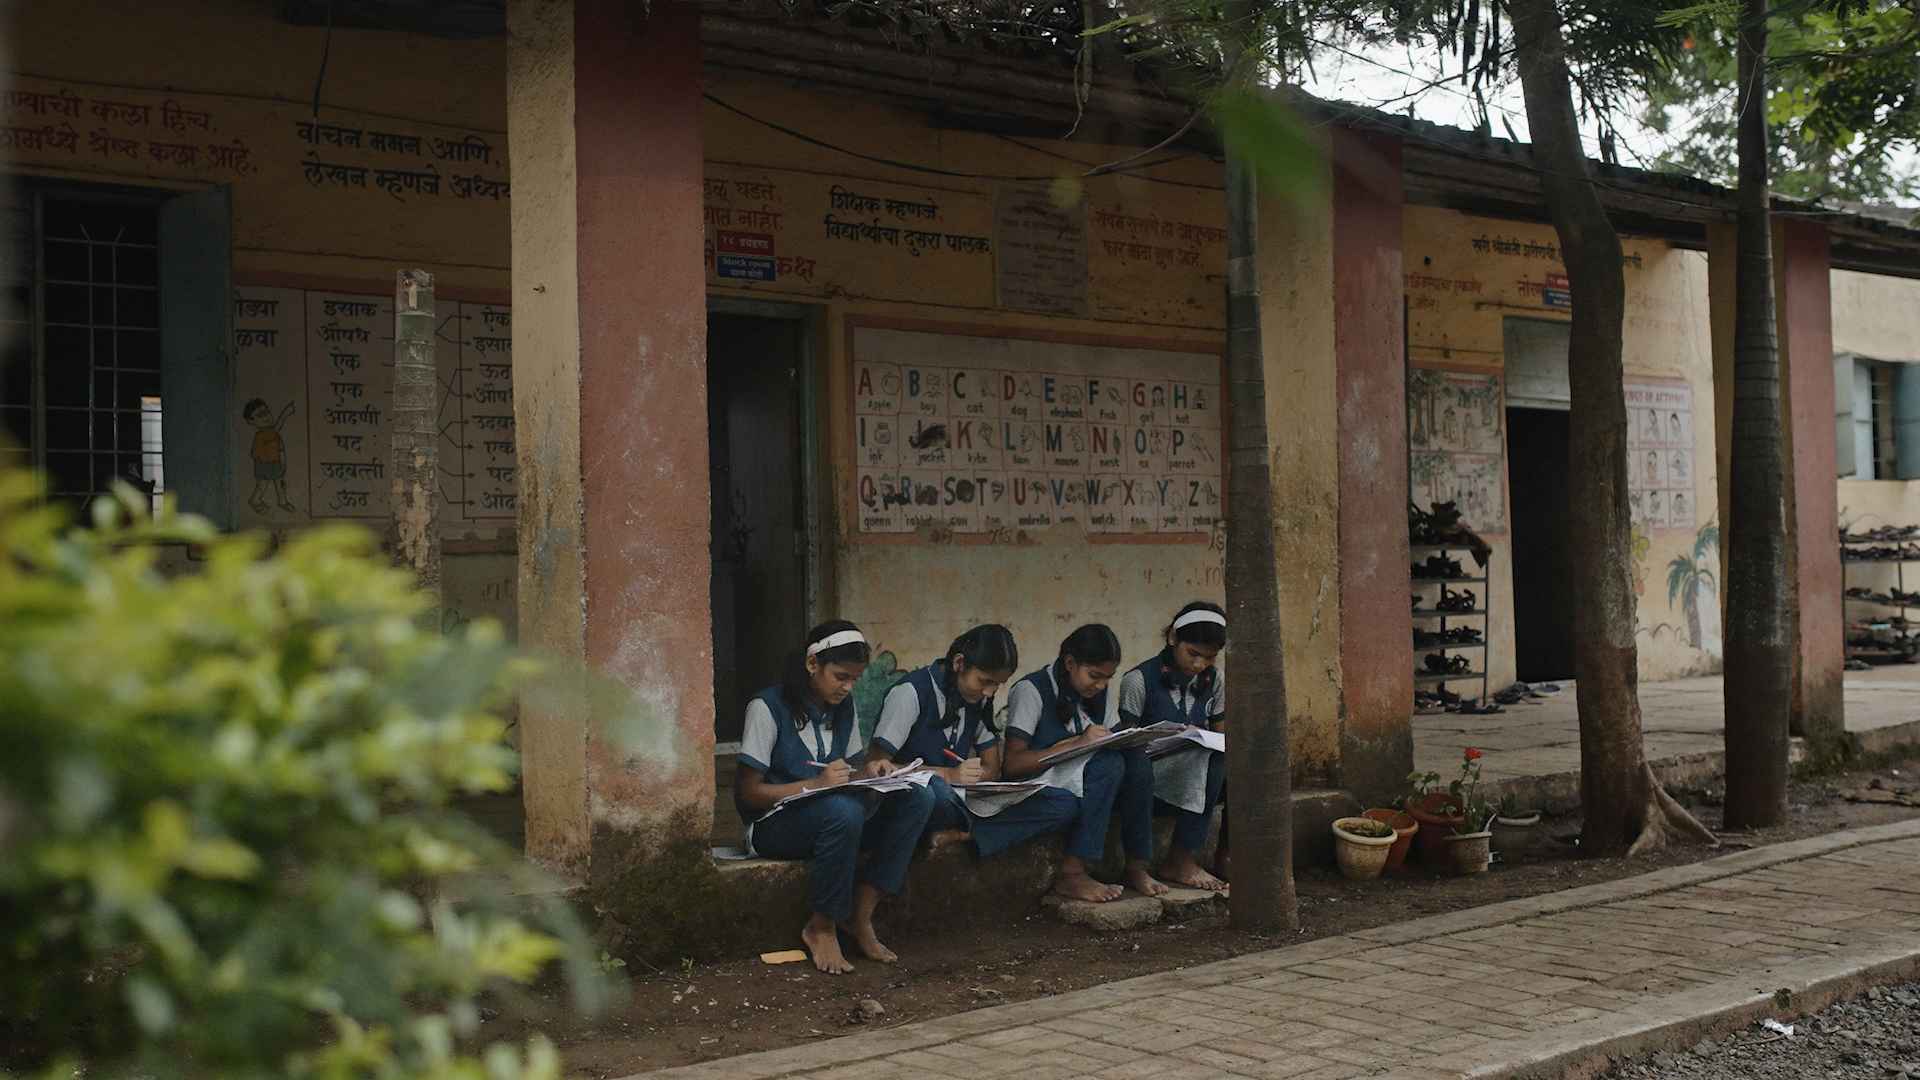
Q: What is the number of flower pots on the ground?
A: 5